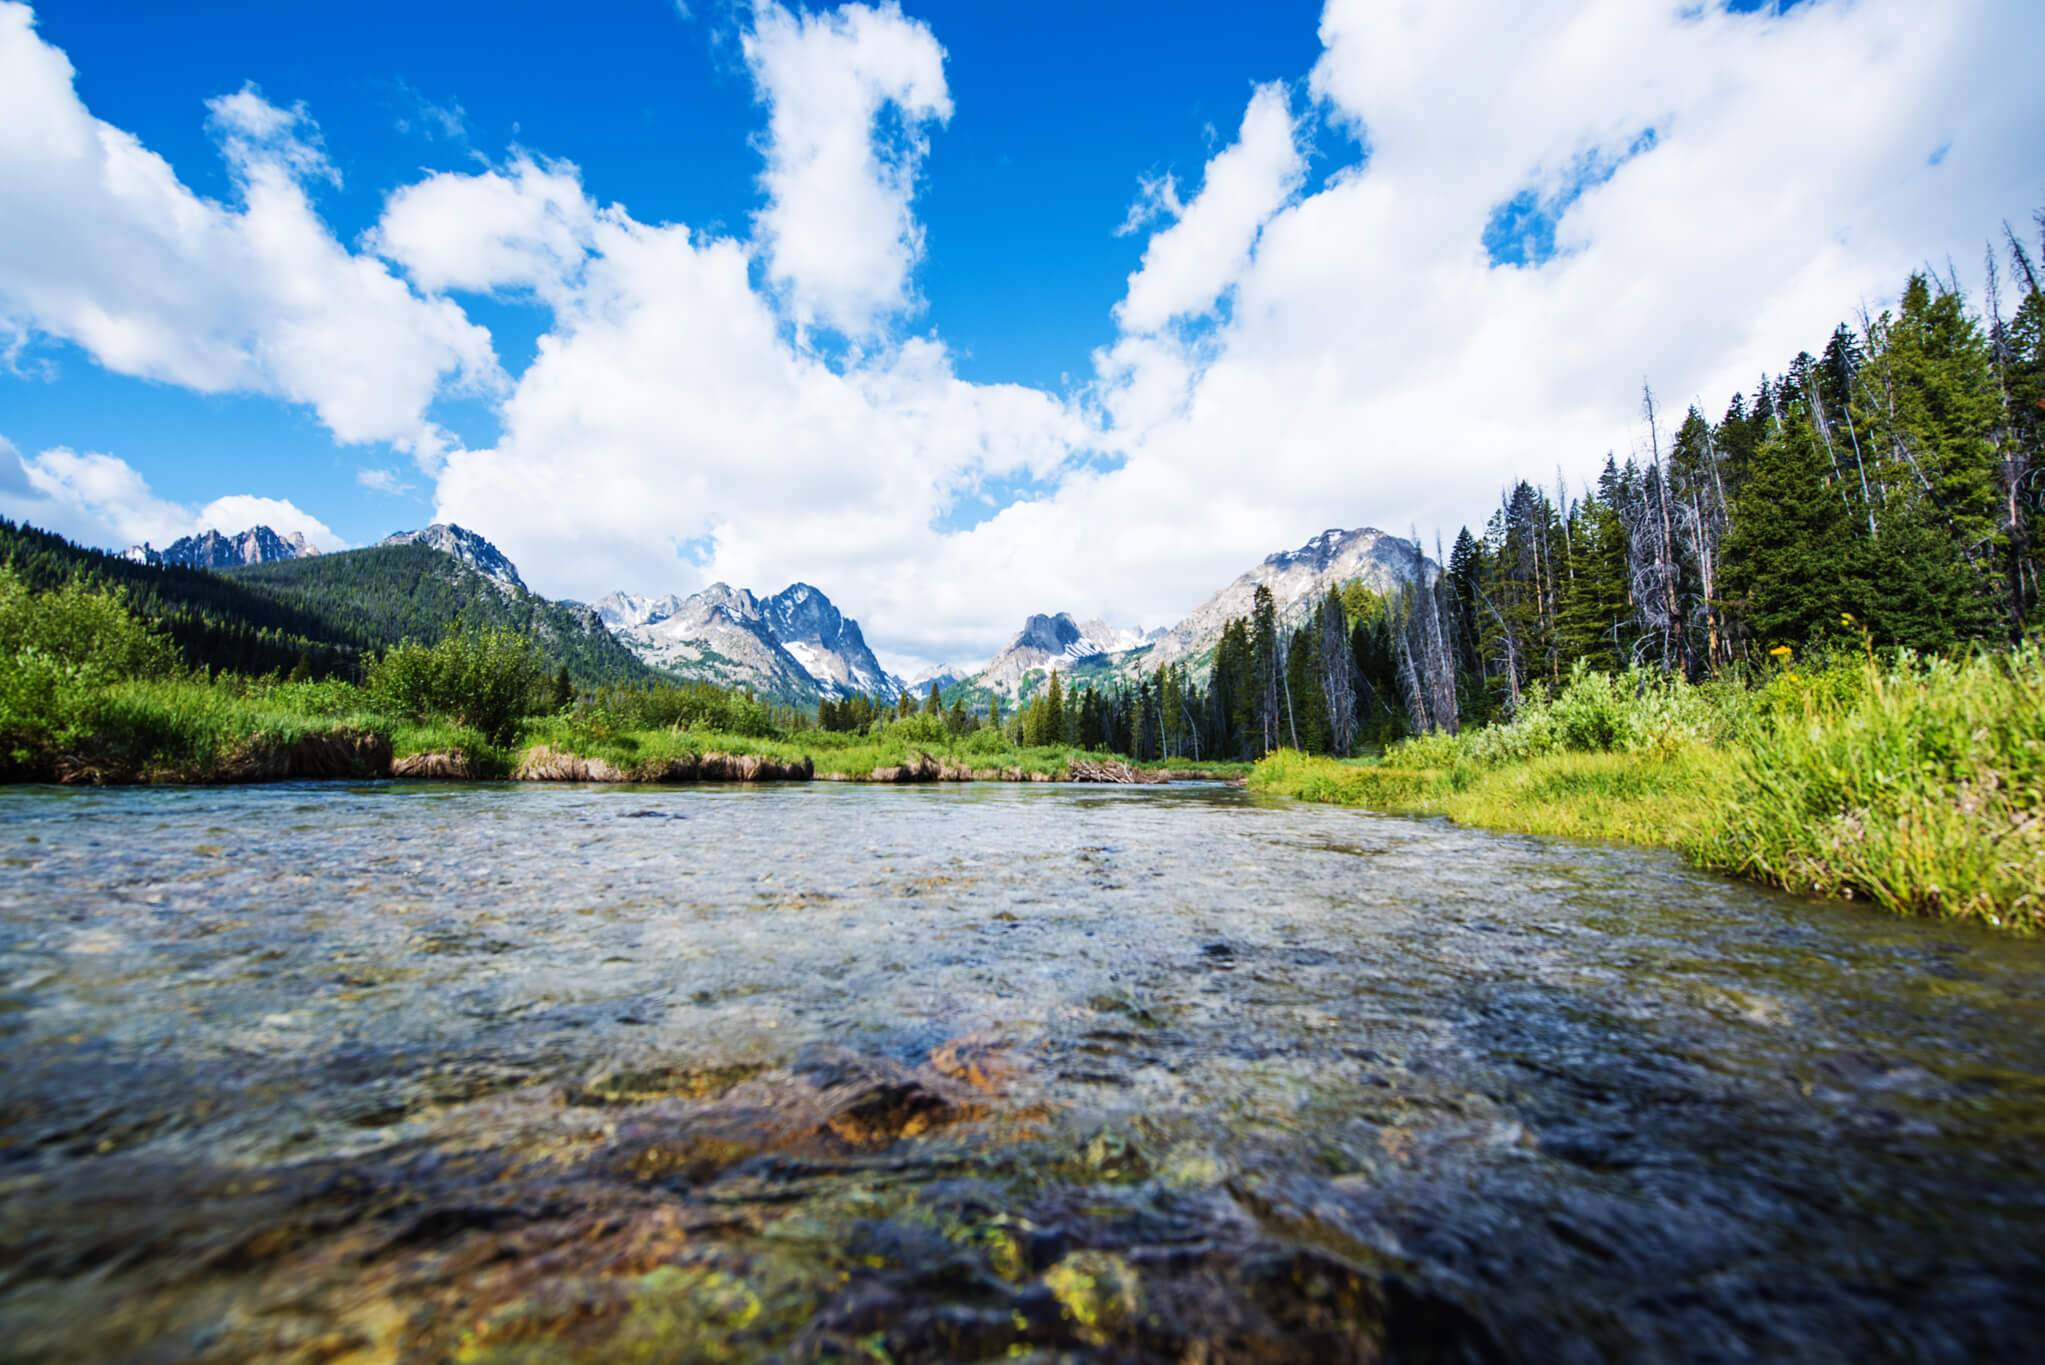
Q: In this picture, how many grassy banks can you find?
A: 2